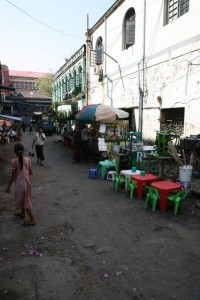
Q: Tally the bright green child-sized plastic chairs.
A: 4